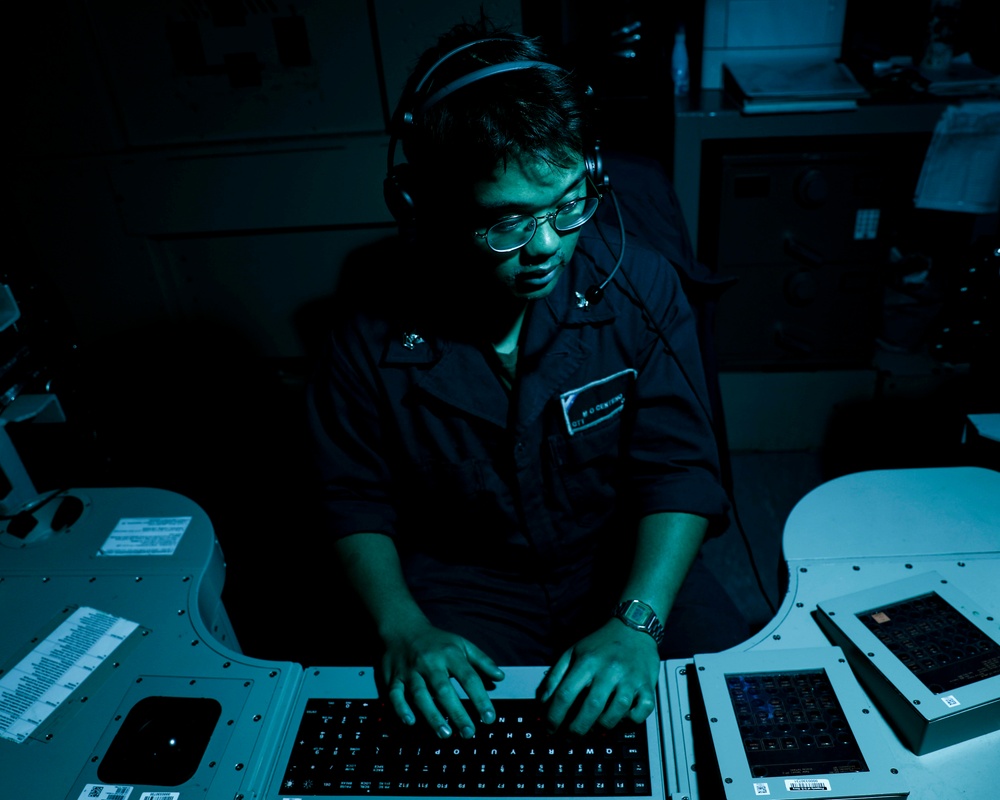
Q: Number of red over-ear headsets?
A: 0